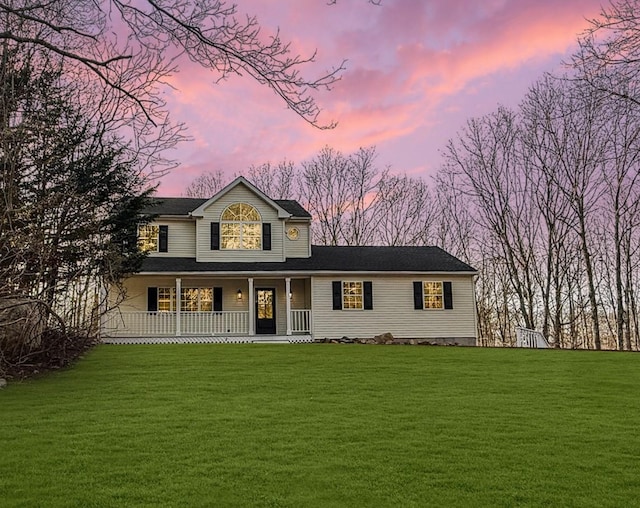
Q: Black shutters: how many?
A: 9